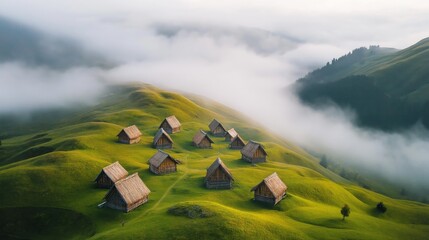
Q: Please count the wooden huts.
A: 13